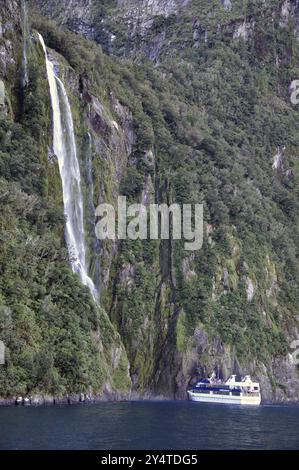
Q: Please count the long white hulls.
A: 1